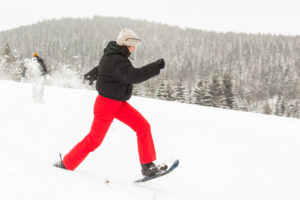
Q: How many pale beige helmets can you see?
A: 1